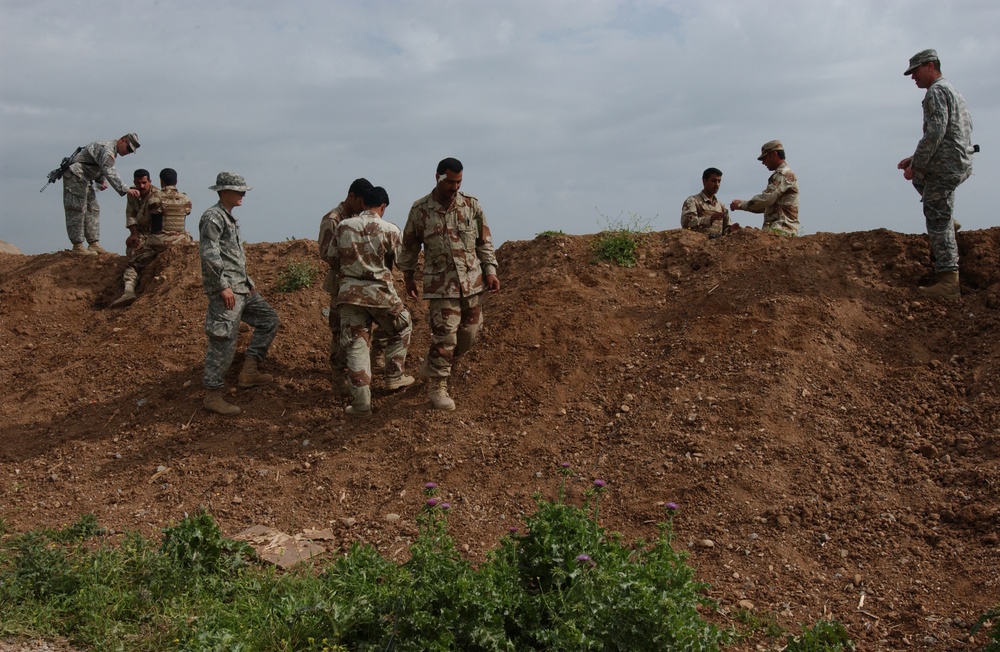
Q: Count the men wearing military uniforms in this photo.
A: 10